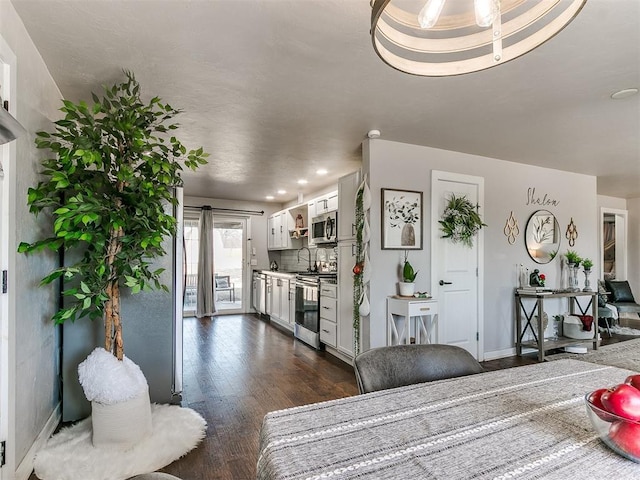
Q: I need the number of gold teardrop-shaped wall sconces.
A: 2